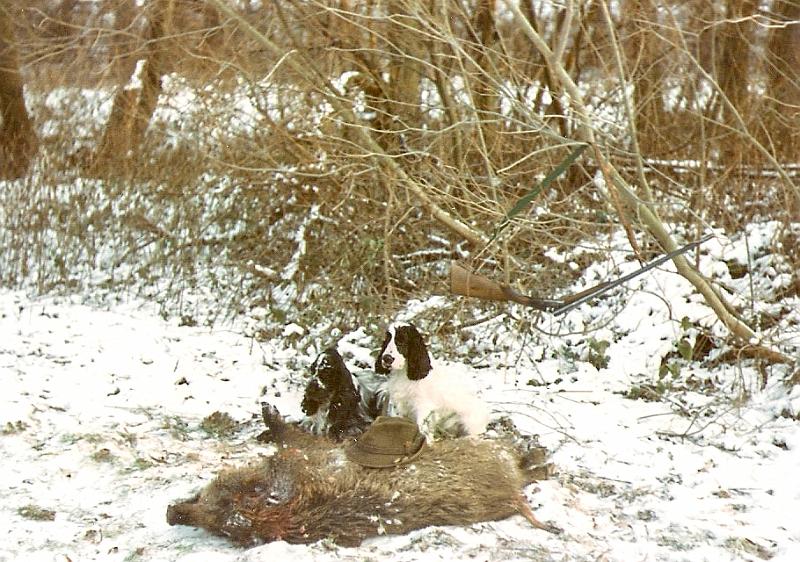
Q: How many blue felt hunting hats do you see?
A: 0